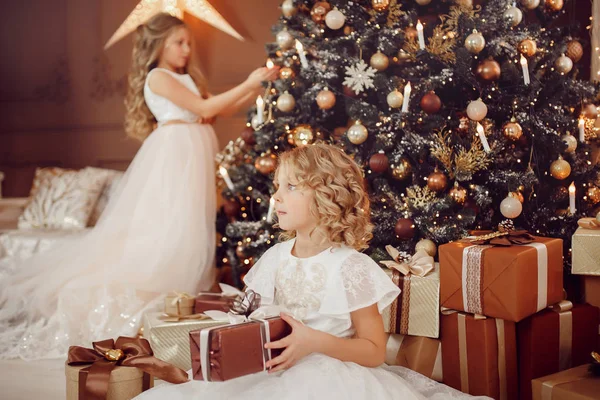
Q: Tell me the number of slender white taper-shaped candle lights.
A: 11